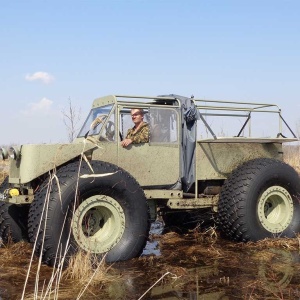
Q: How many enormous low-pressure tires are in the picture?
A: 3